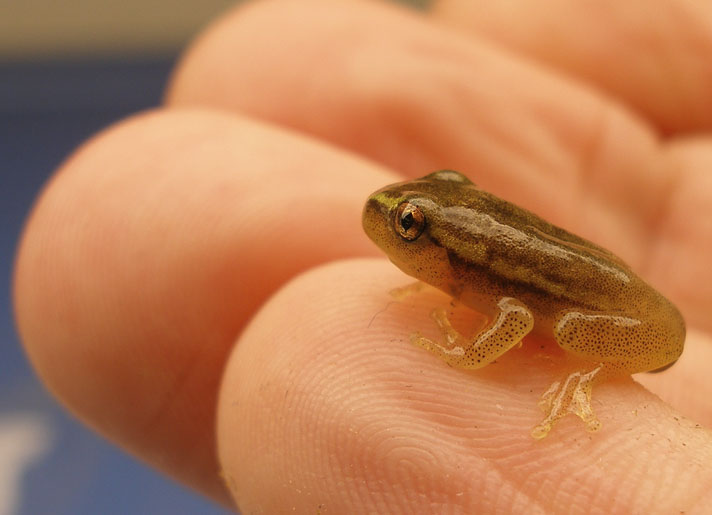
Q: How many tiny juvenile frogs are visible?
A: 1